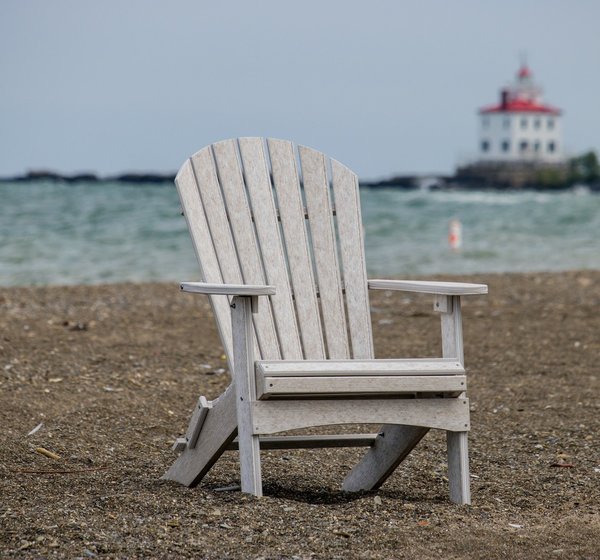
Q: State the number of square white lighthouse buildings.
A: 1